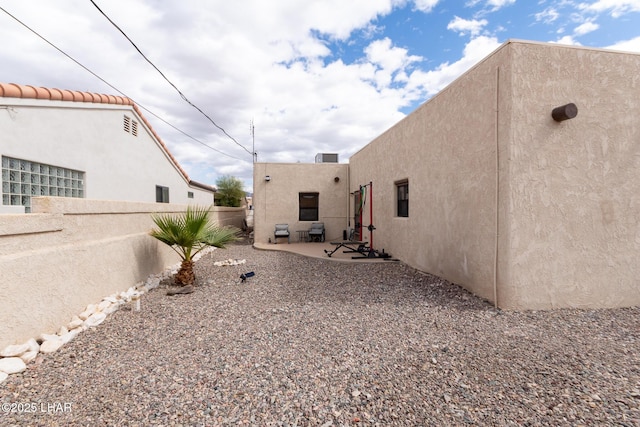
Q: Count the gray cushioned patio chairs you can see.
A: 2